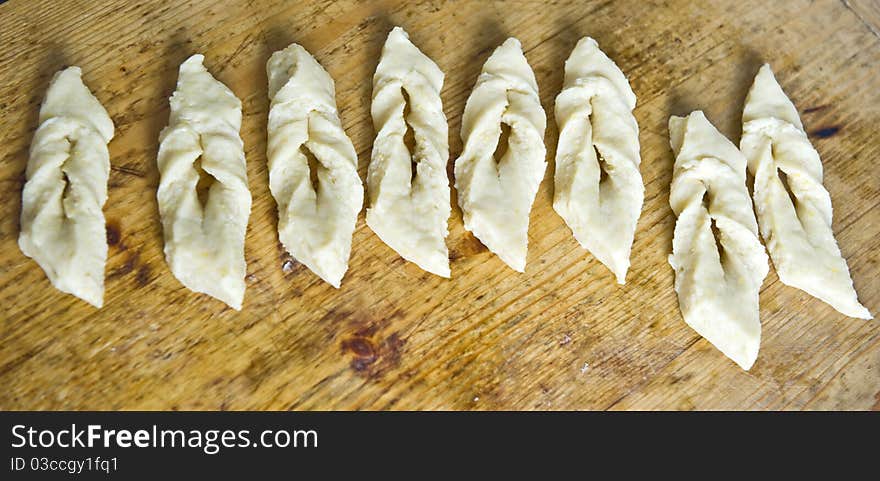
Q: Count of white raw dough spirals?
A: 8